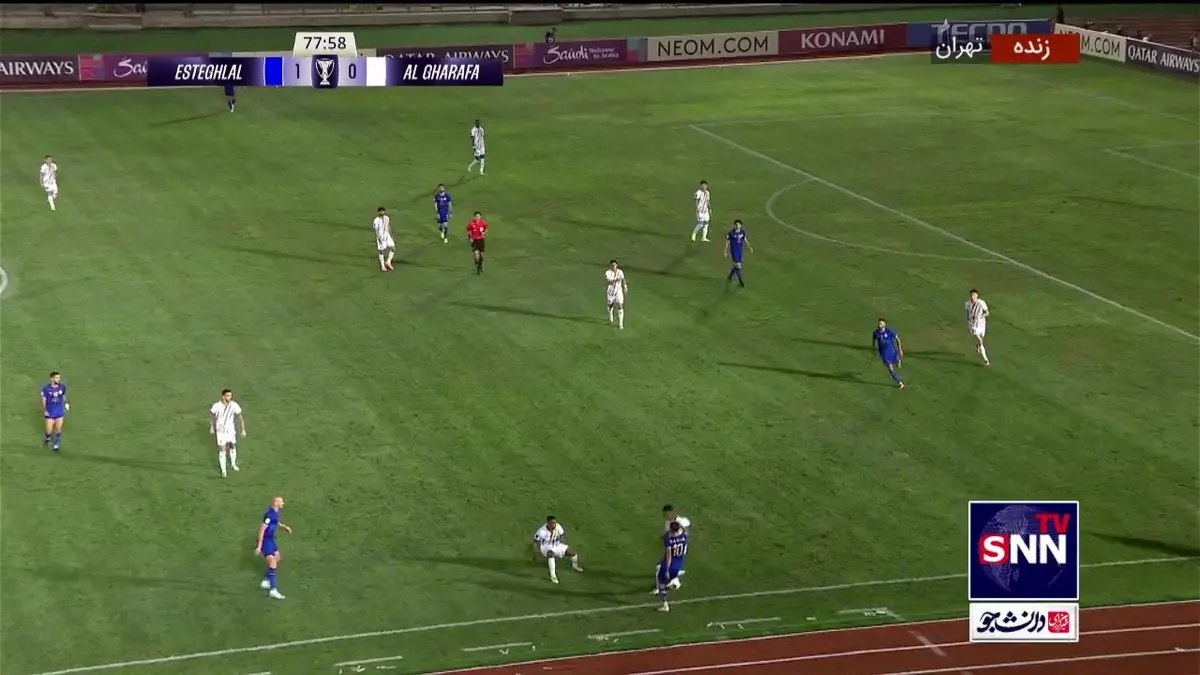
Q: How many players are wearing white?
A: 9